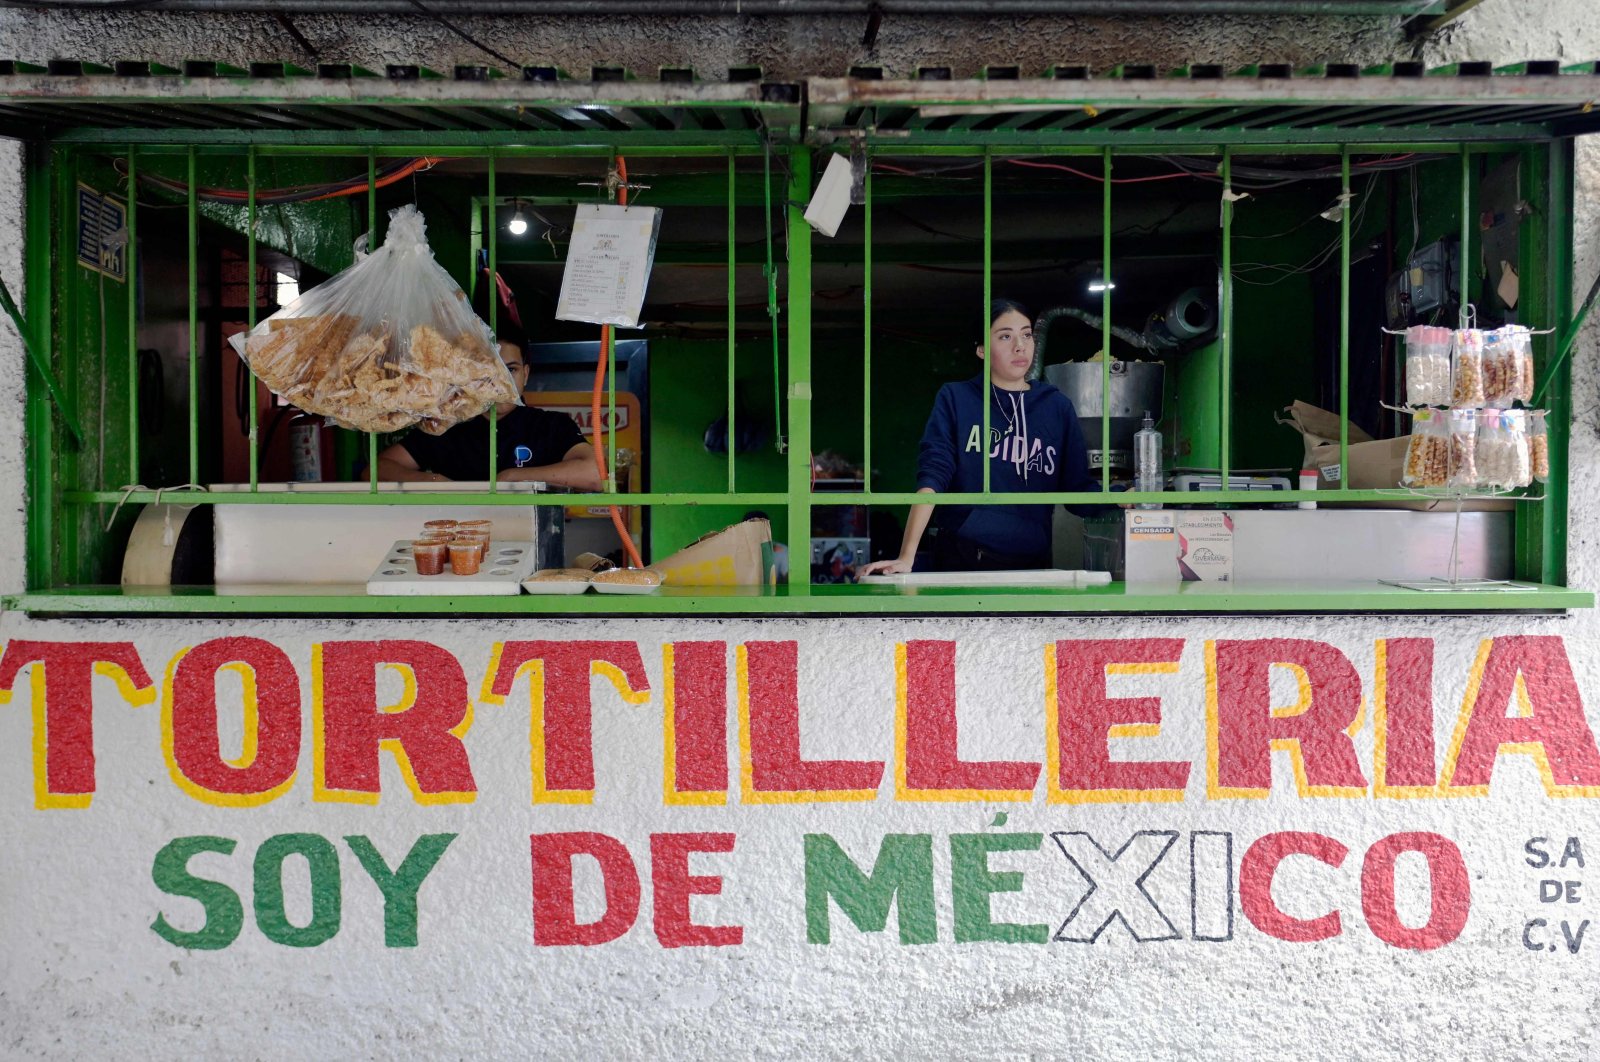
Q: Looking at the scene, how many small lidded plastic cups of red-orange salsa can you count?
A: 6